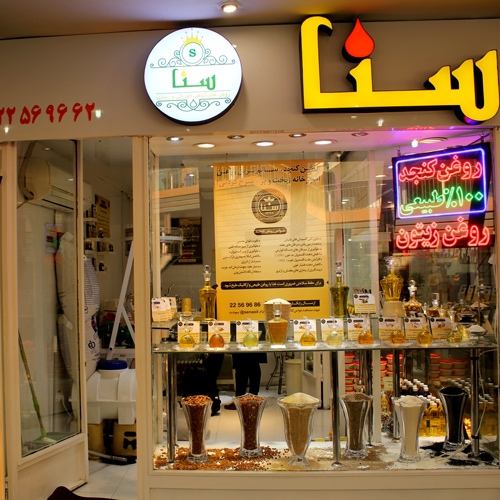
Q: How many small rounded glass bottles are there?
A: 9